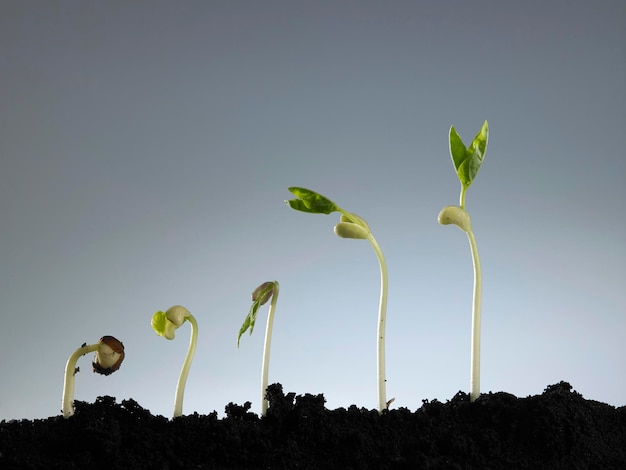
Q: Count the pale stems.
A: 5